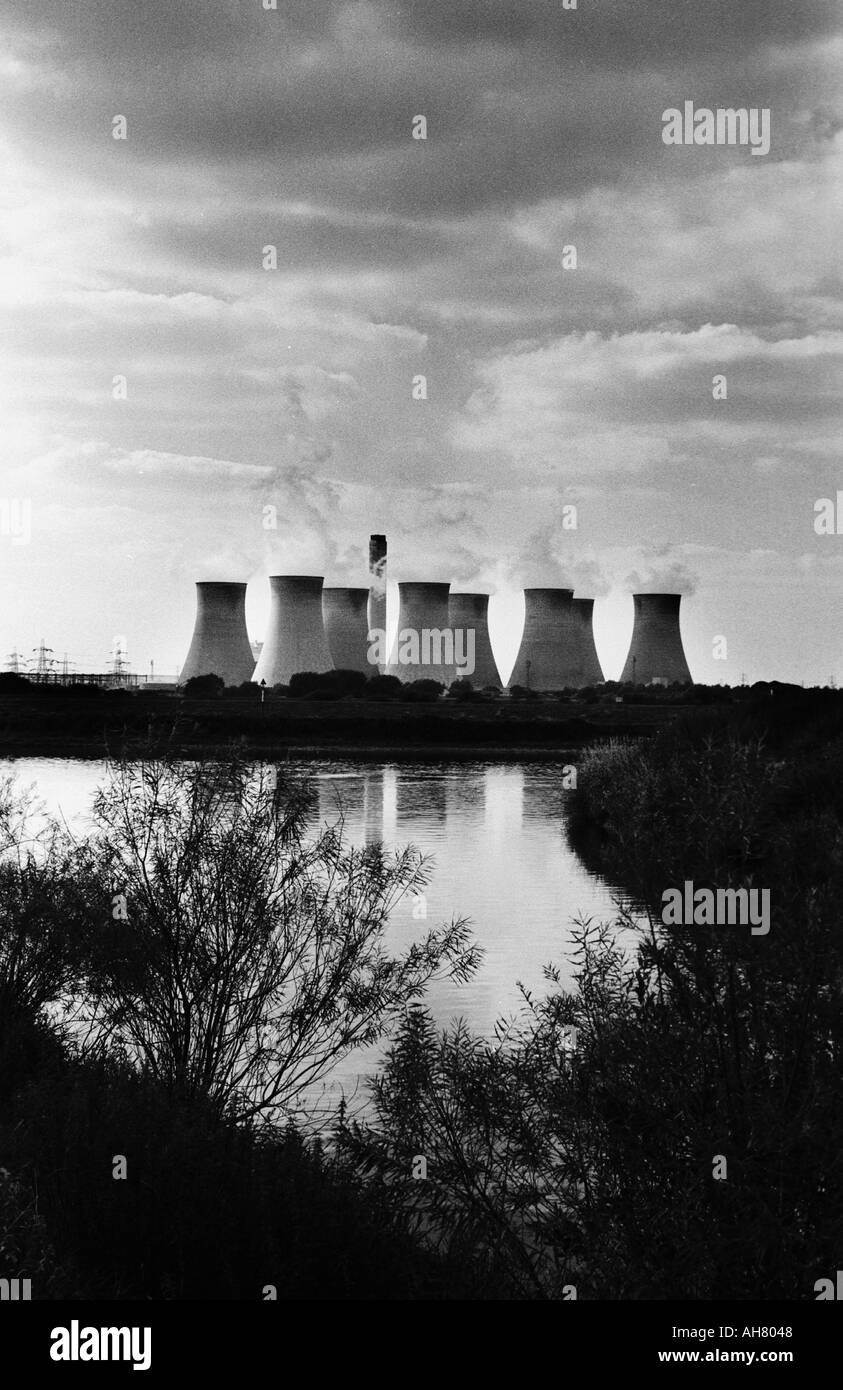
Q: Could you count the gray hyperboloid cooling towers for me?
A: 8